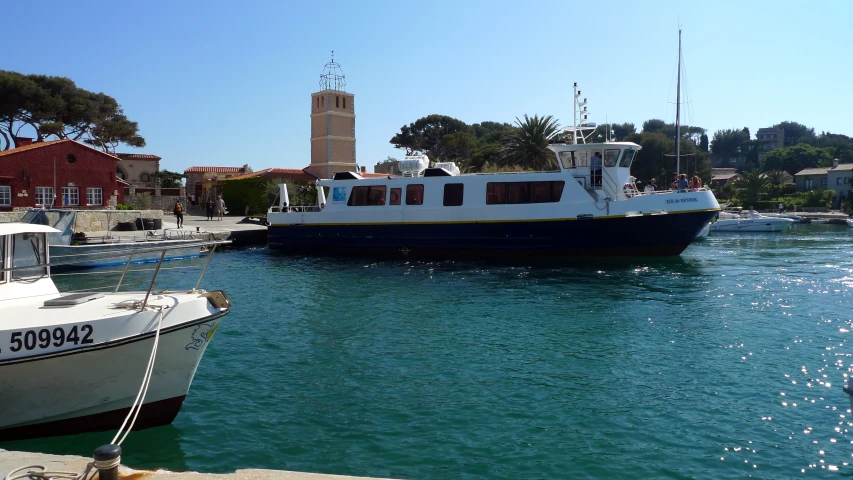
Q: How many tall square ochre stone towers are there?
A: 1